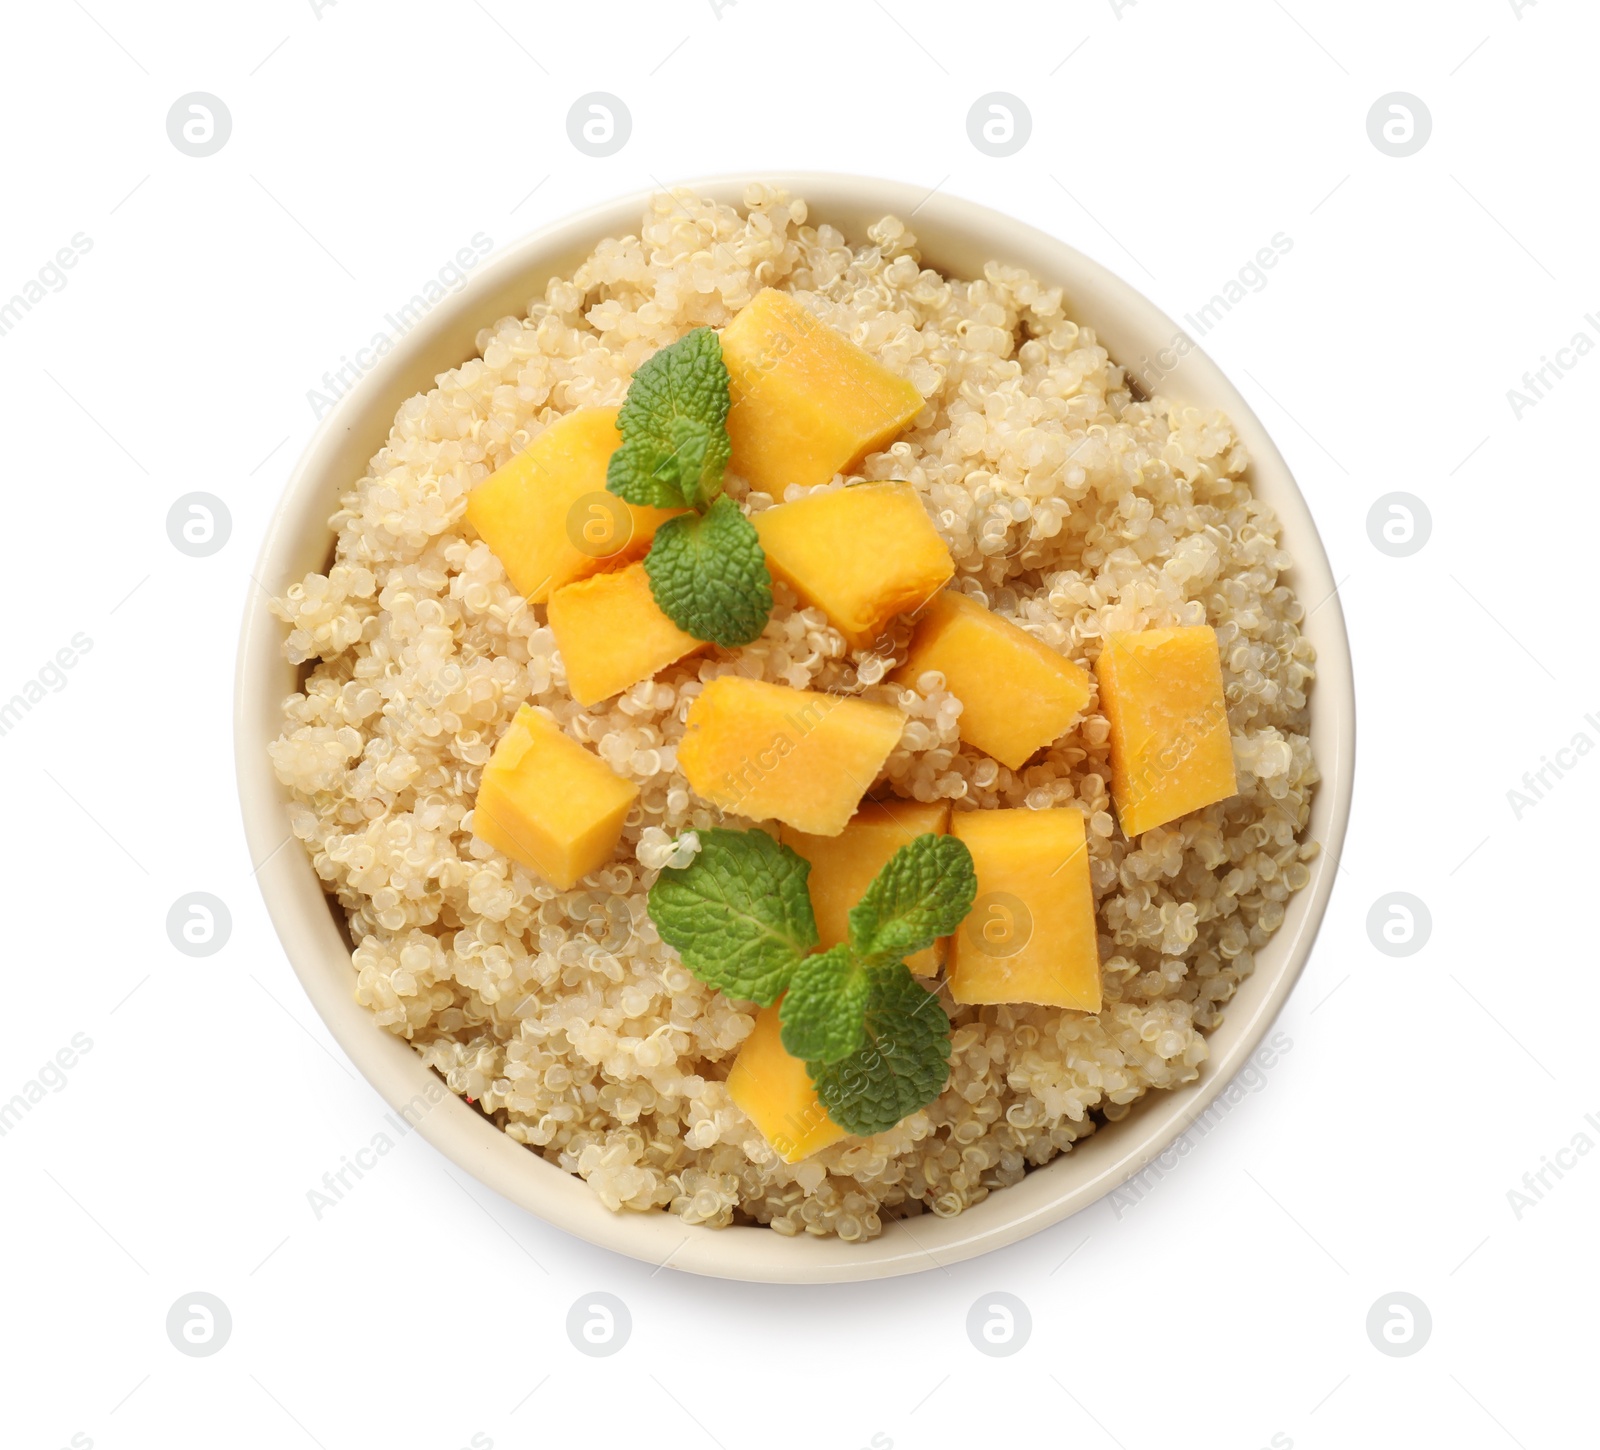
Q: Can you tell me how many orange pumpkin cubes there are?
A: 11